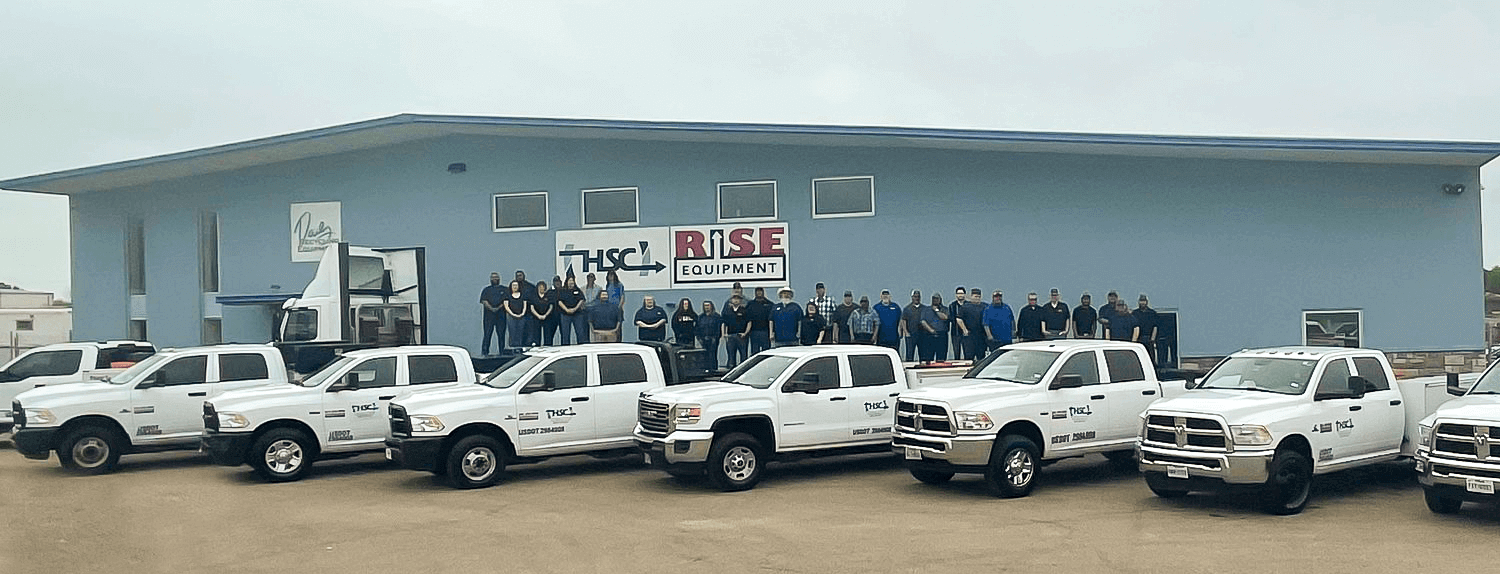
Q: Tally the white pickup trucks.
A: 8